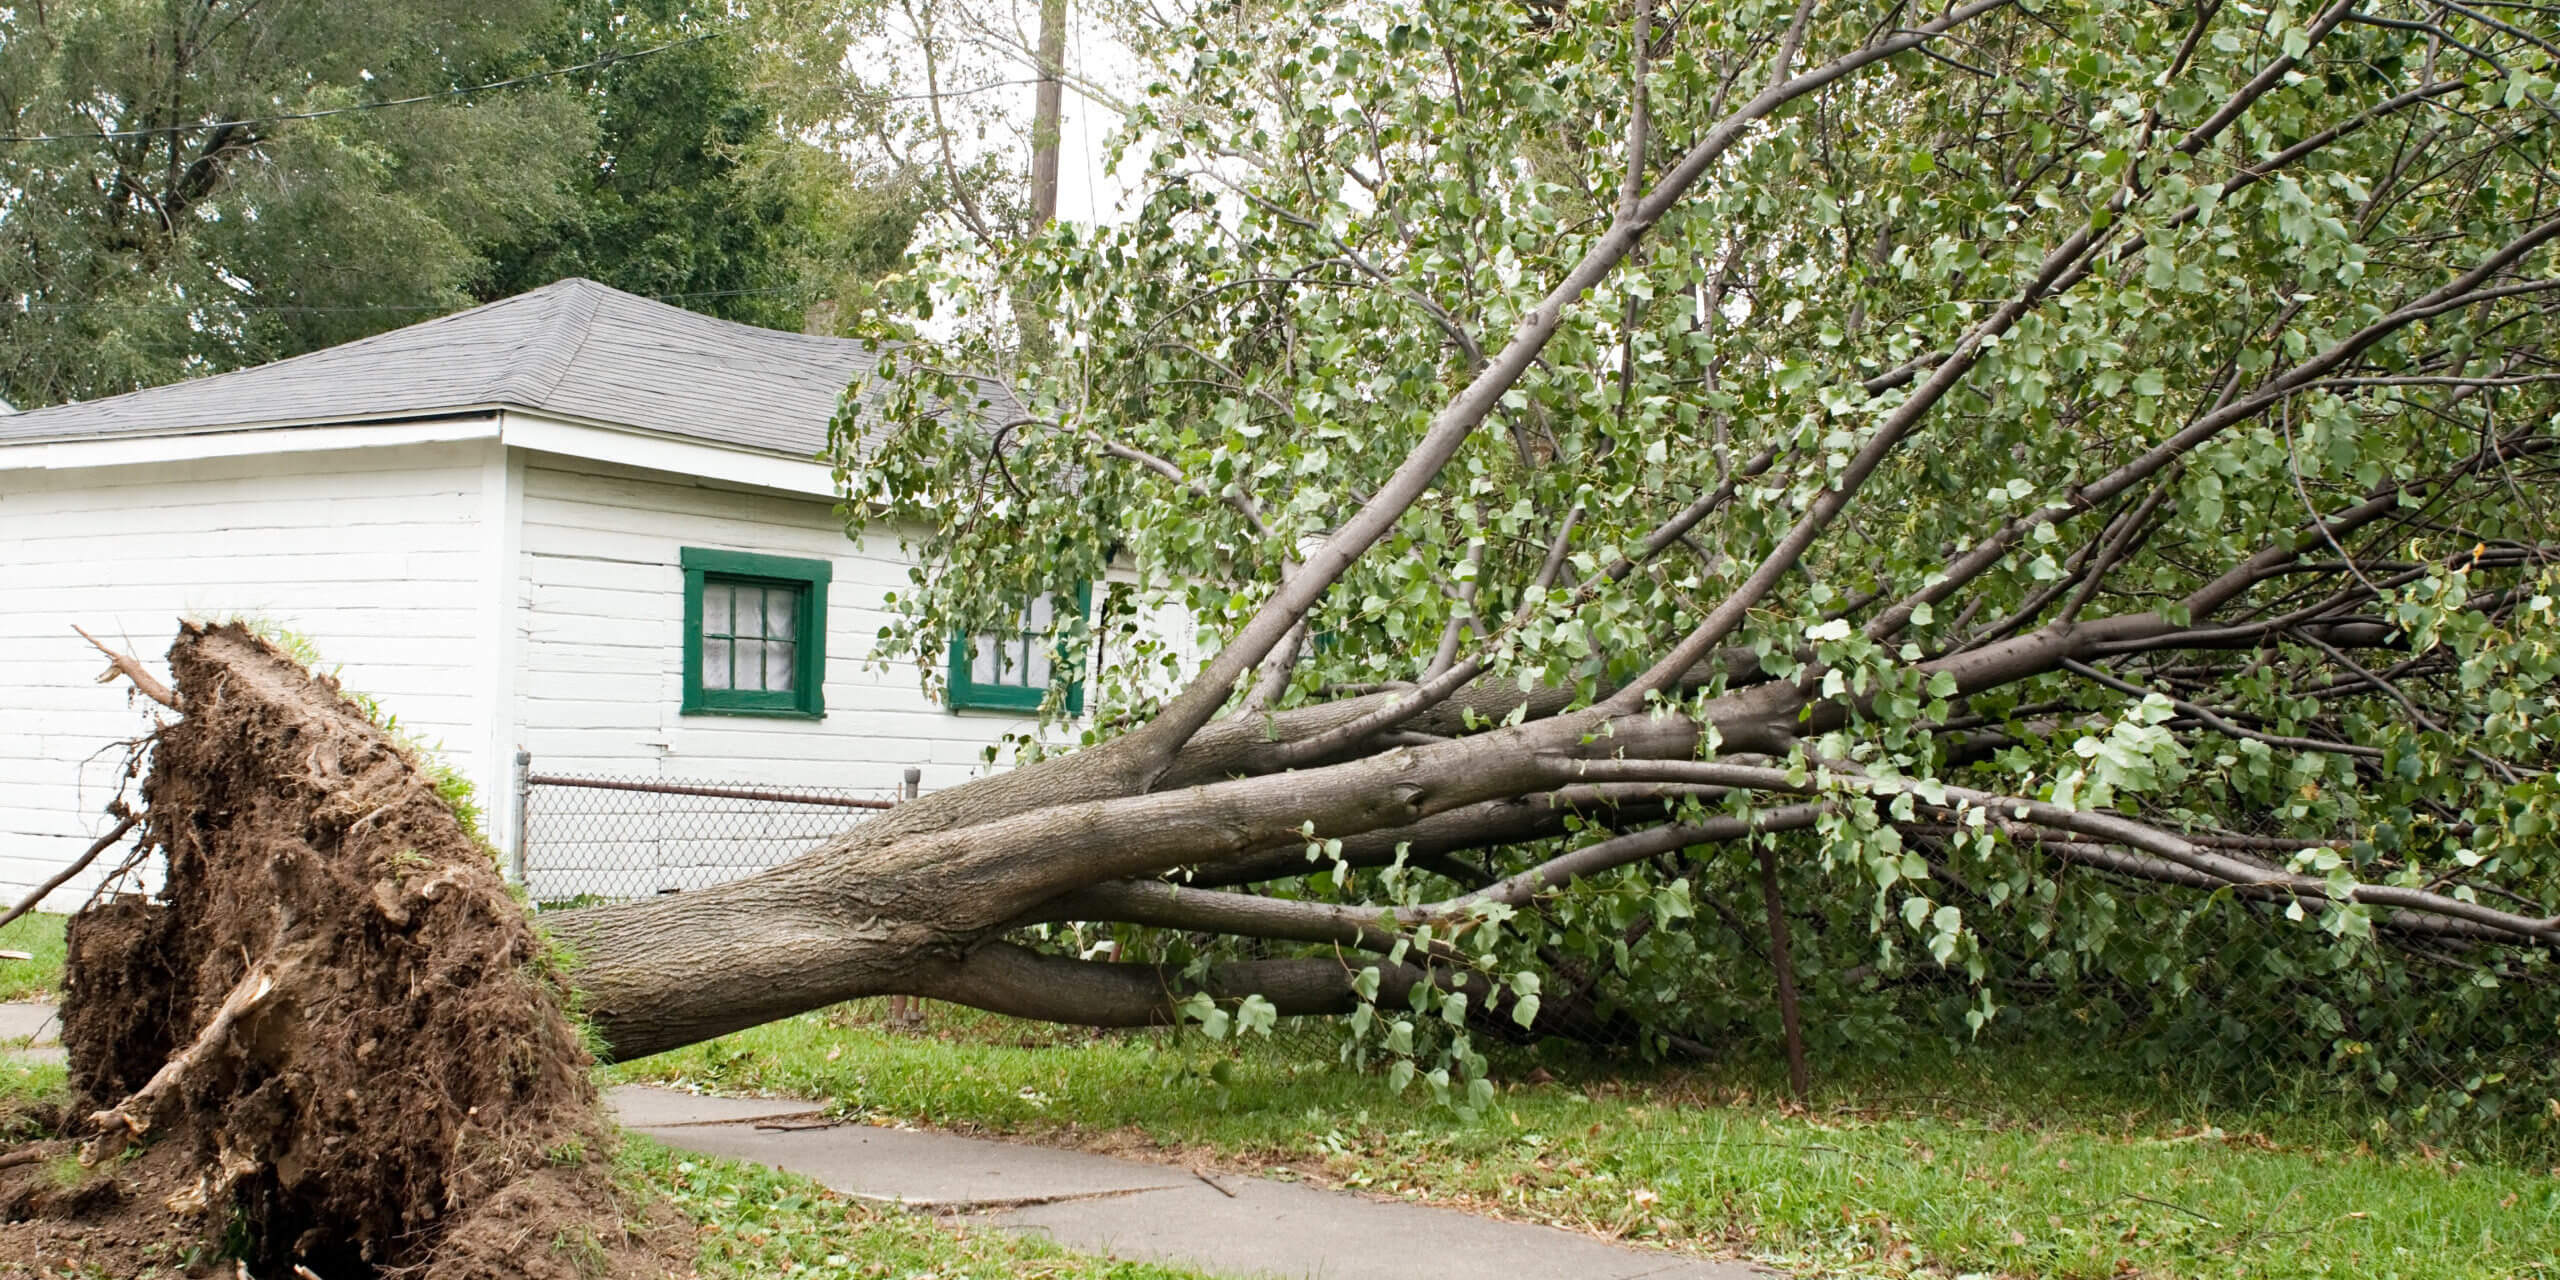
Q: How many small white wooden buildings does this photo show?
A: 1